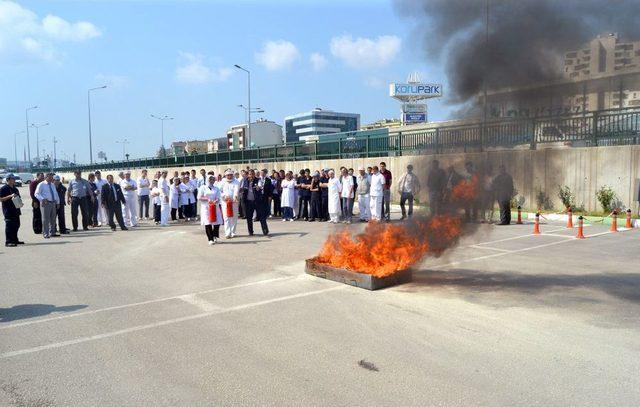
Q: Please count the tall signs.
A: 1